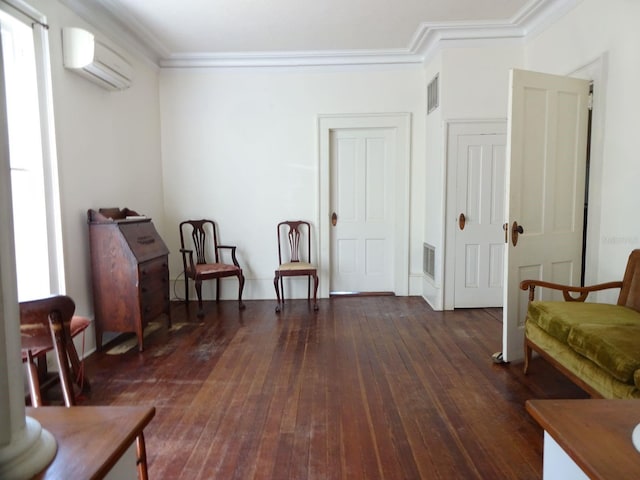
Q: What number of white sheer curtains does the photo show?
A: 0